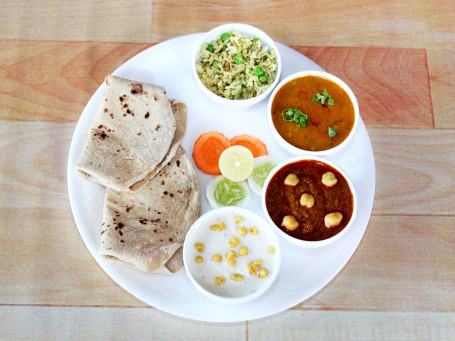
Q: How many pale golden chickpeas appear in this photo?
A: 5